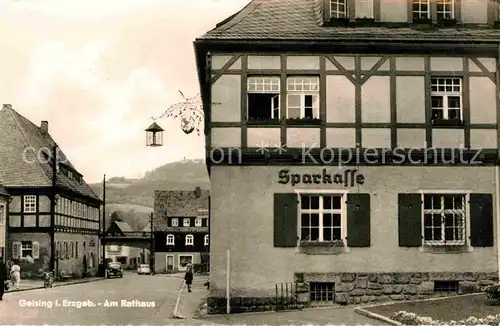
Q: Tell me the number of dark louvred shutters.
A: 4